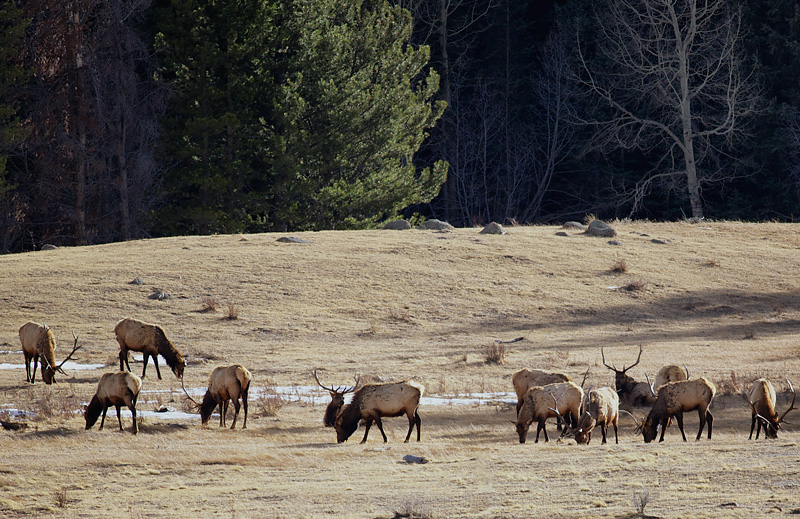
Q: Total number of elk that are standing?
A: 11